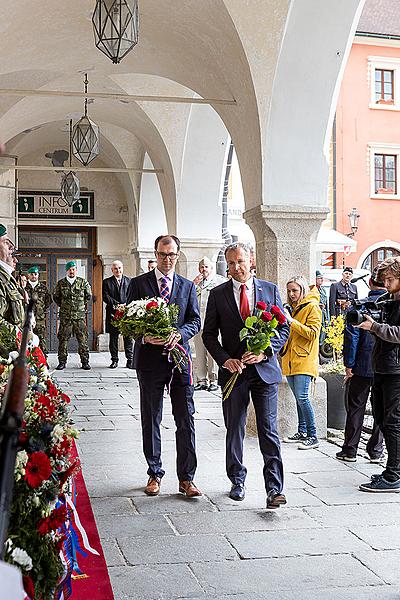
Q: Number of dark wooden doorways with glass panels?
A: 1